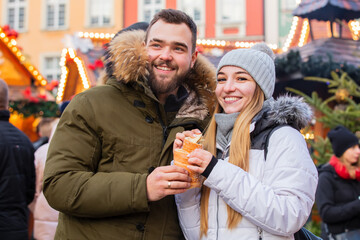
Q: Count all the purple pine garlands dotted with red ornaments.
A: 0